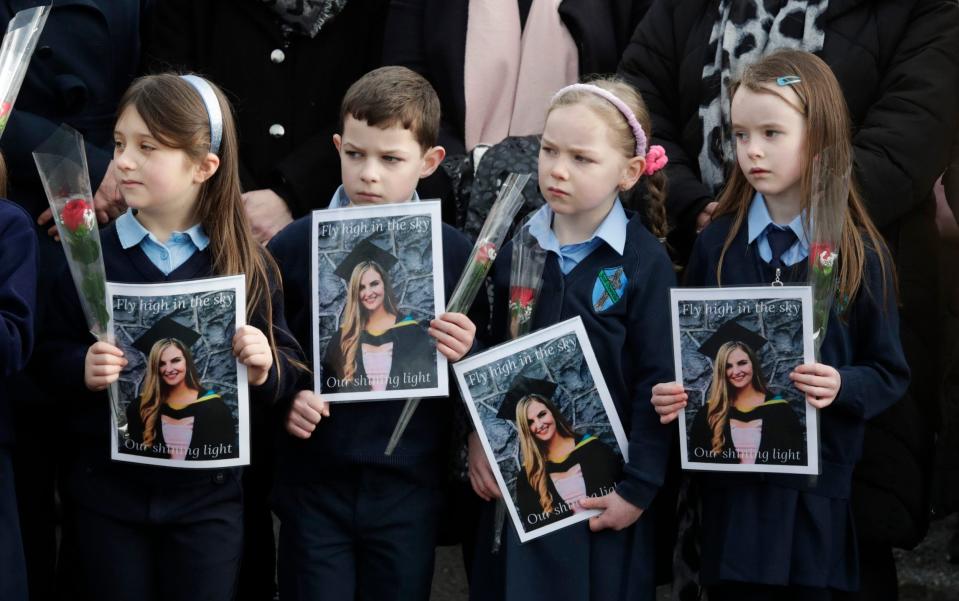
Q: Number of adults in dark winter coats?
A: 4